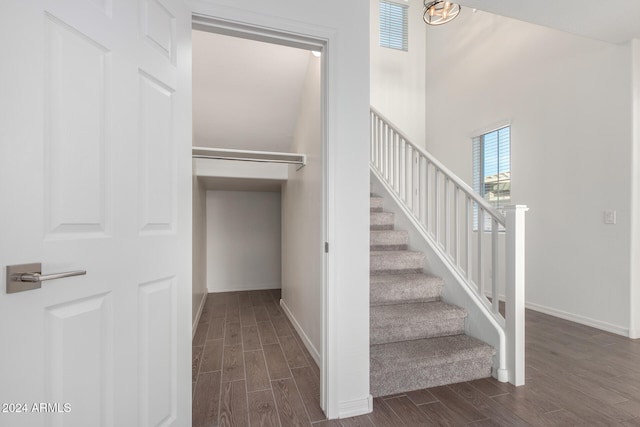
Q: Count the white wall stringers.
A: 1